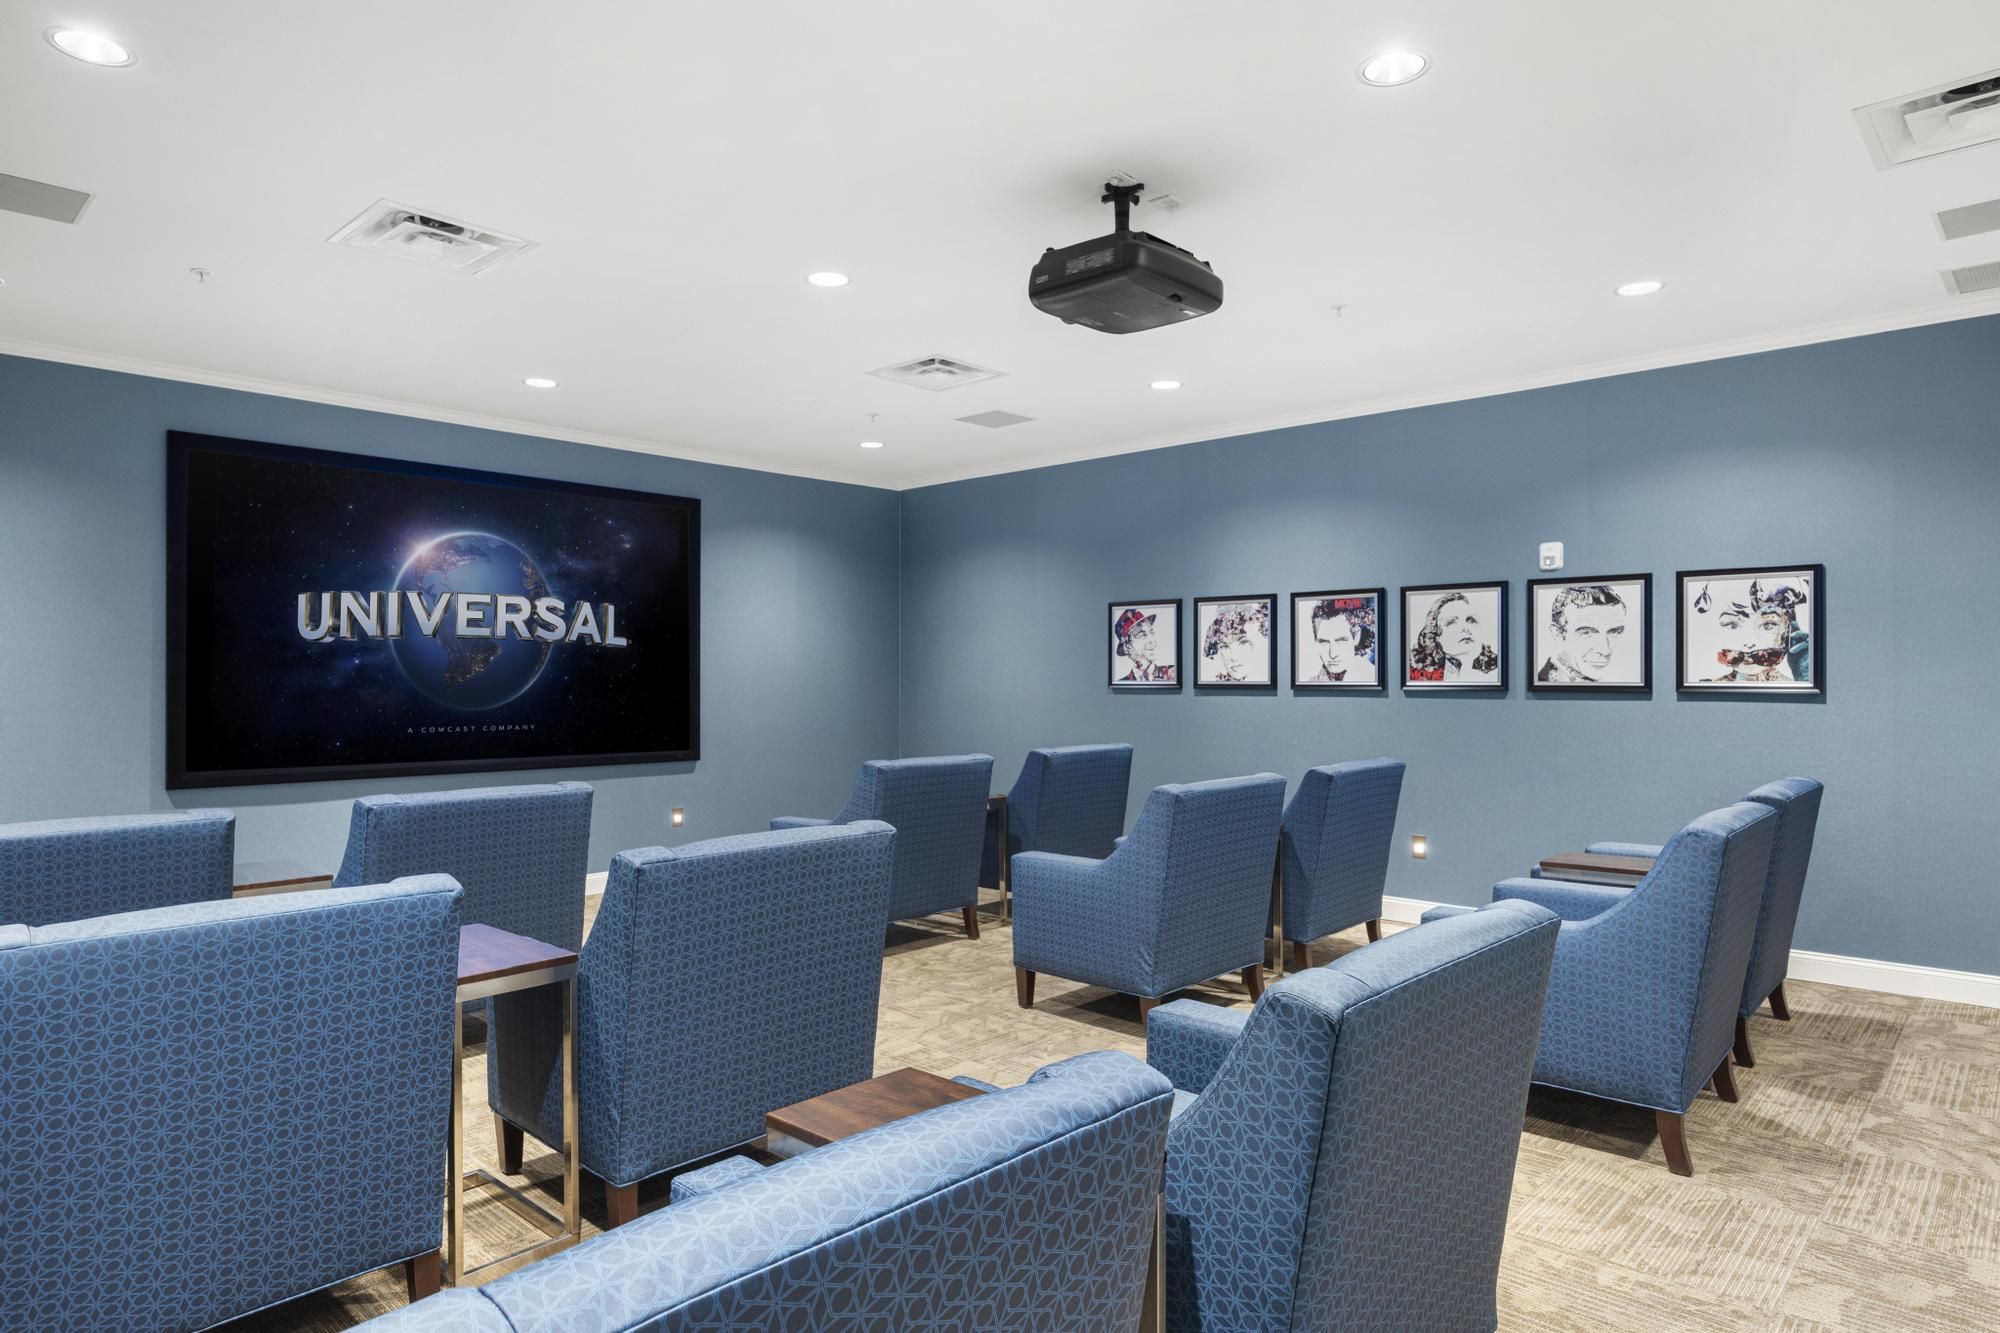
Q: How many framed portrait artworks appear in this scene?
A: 6